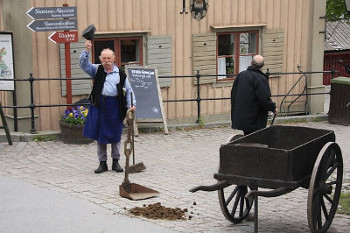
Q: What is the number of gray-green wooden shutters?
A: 4